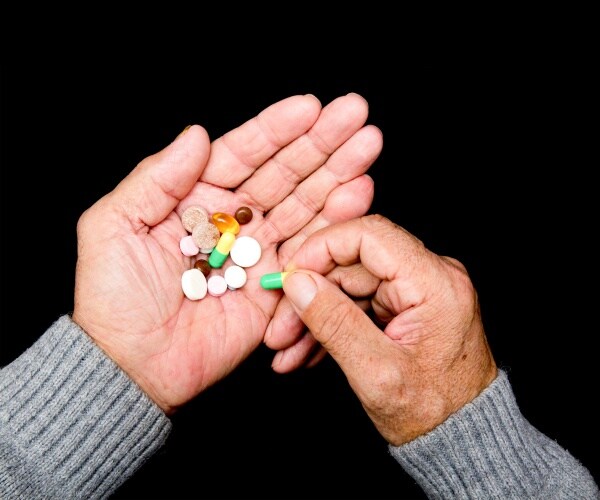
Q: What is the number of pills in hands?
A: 12